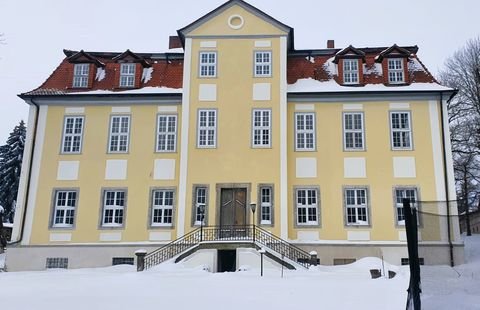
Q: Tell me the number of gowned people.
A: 0